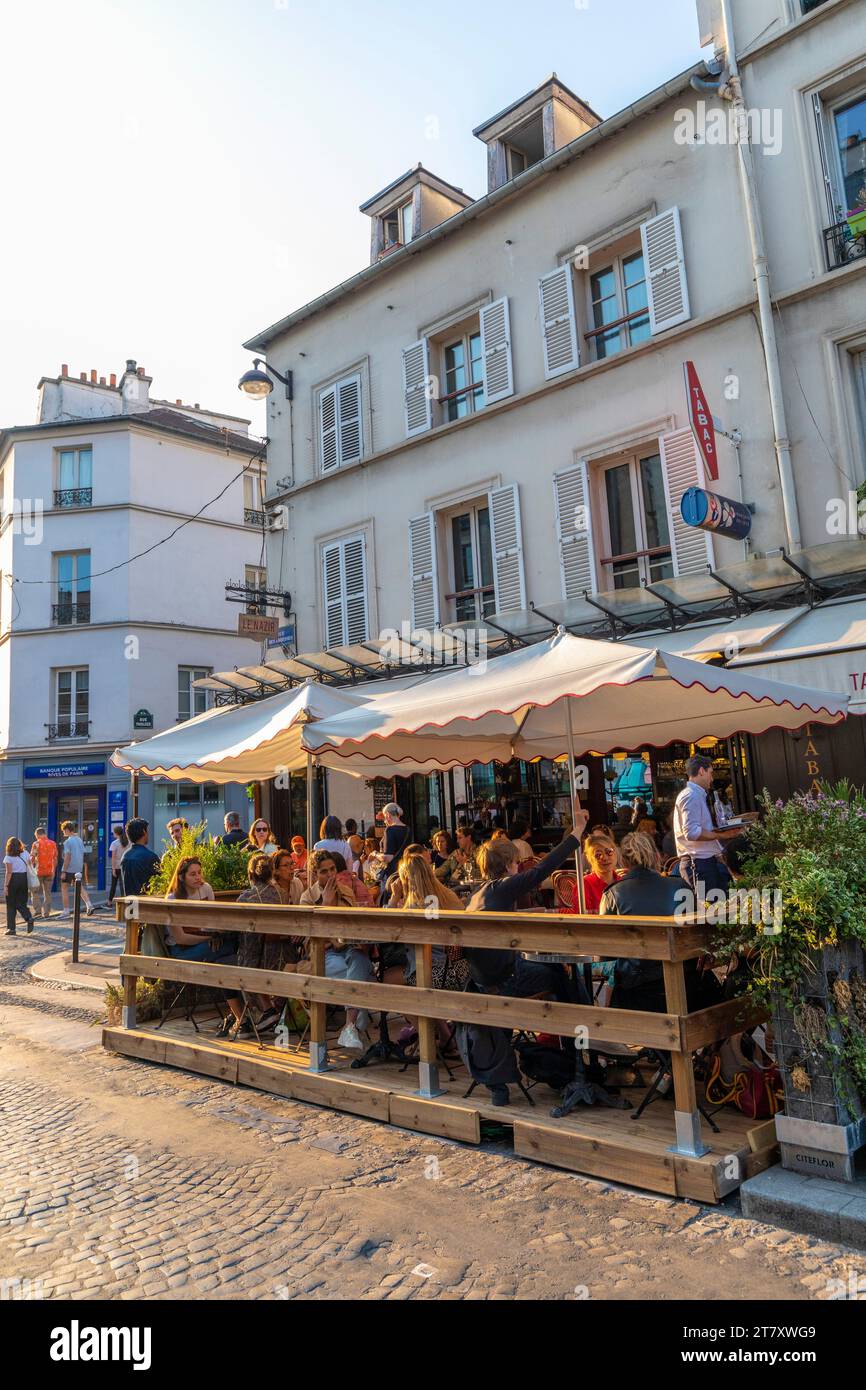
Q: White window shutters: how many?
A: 12